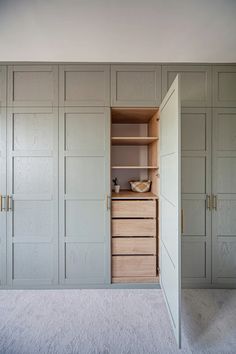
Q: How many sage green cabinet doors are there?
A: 12